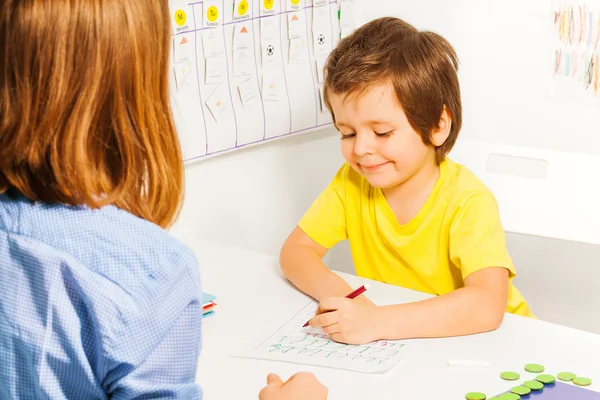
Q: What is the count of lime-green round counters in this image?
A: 10